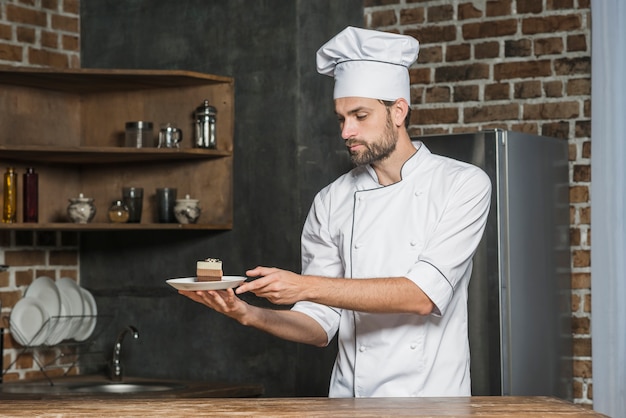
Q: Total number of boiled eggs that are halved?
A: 0